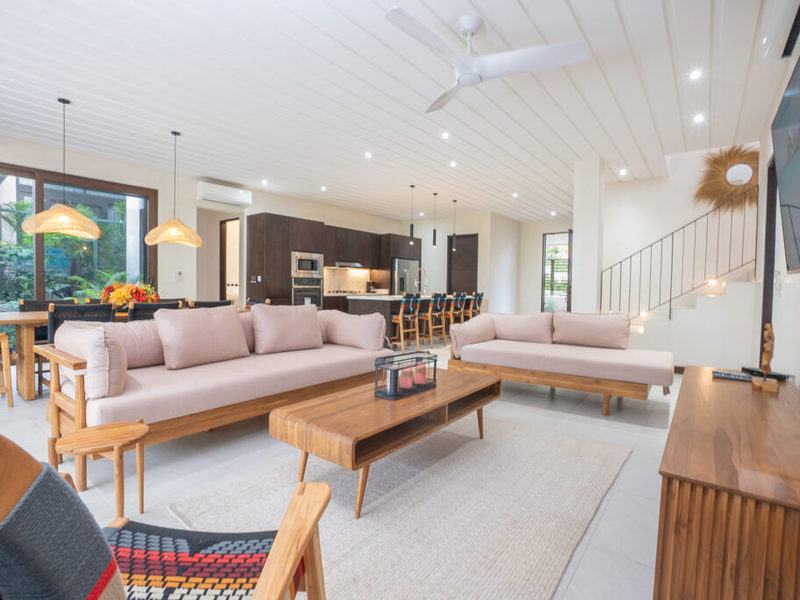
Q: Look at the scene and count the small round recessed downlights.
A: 11